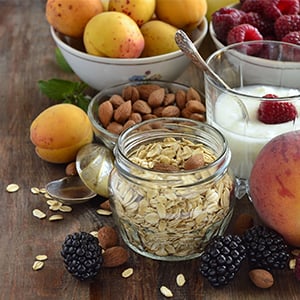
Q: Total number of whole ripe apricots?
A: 6